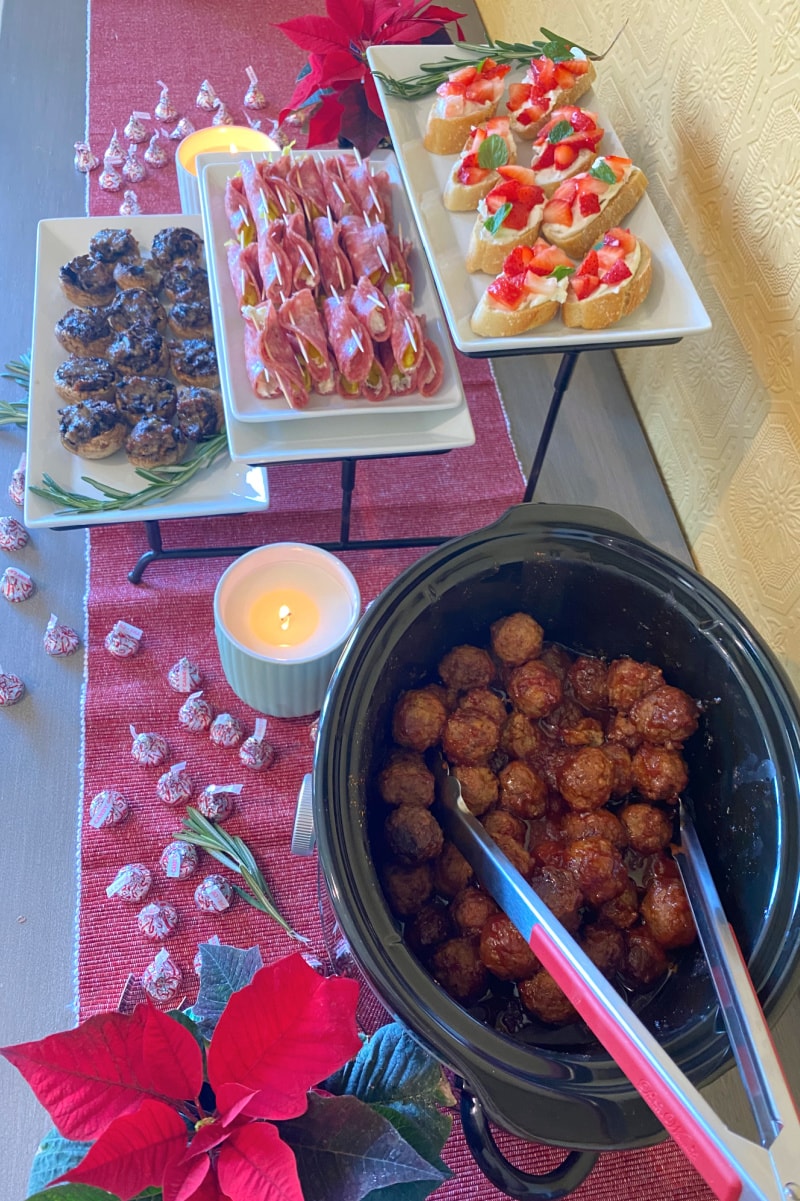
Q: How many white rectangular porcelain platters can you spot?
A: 4